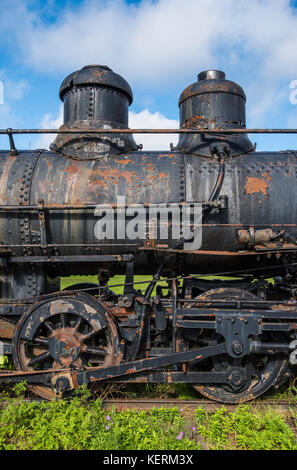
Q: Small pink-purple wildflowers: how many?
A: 6